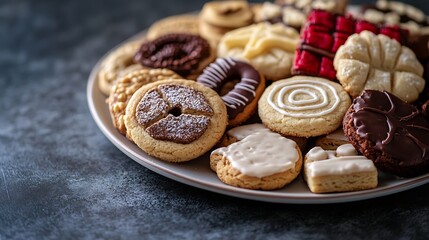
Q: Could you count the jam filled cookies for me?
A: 0